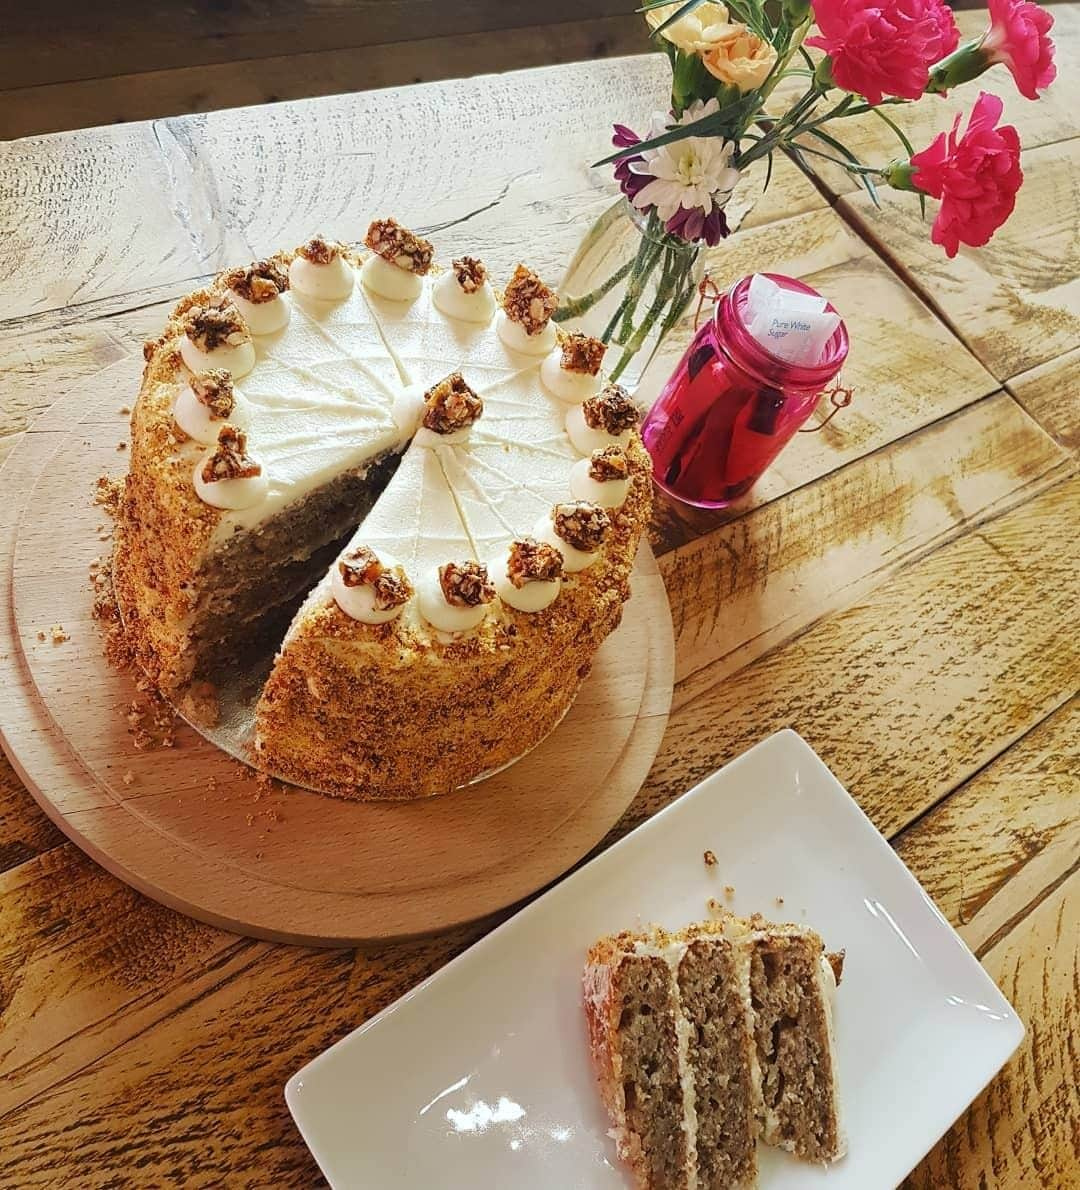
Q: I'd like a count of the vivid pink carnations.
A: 3